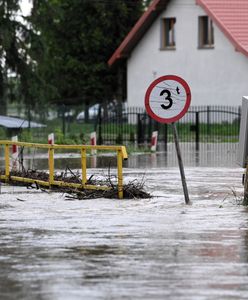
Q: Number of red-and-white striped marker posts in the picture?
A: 4